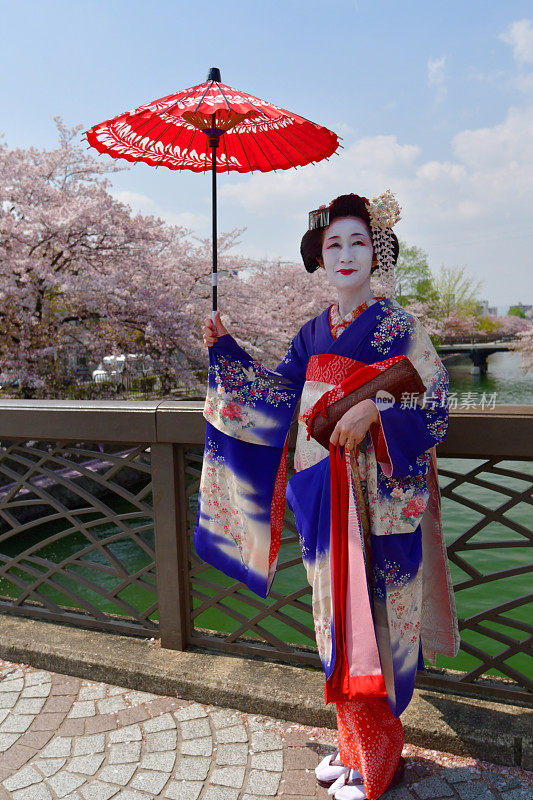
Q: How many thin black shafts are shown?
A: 1